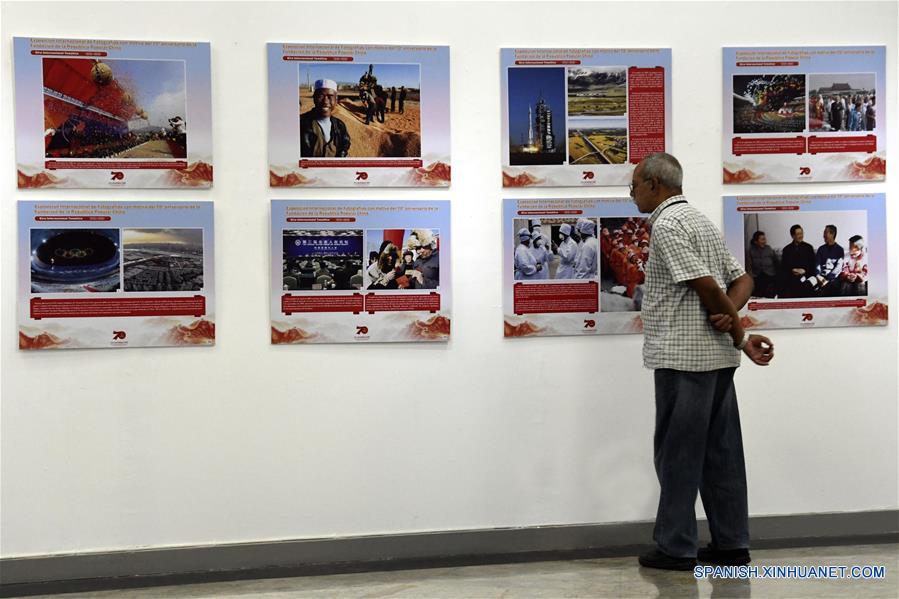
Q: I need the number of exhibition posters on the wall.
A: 8